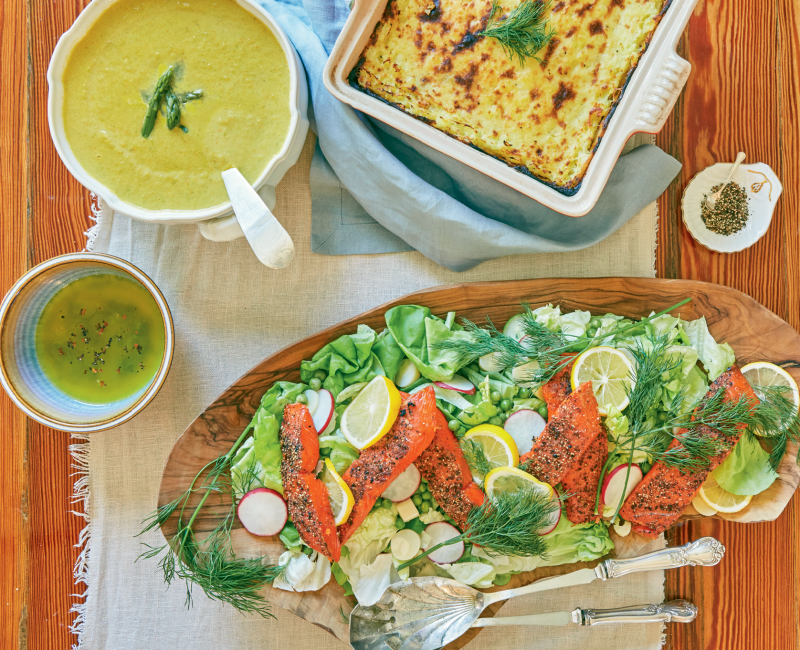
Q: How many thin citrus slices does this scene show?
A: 7